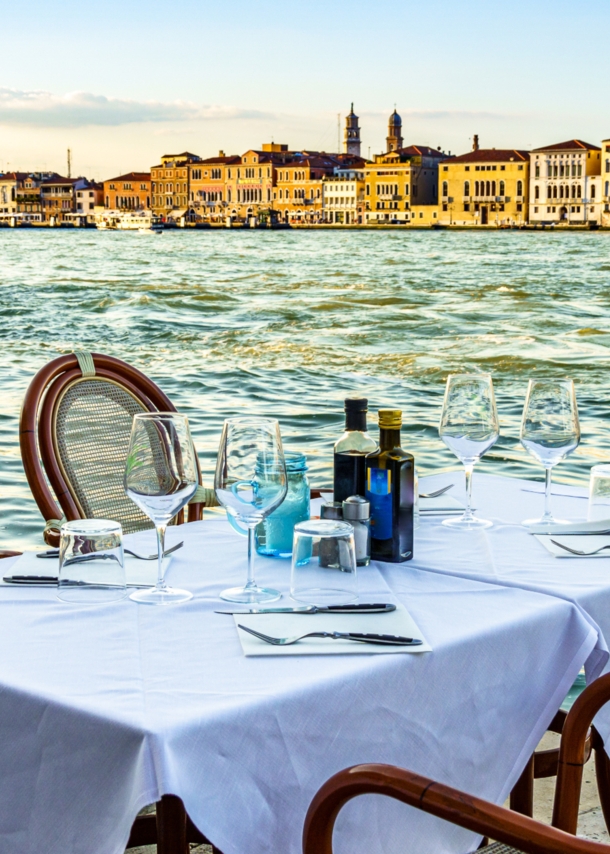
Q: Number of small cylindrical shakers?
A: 2